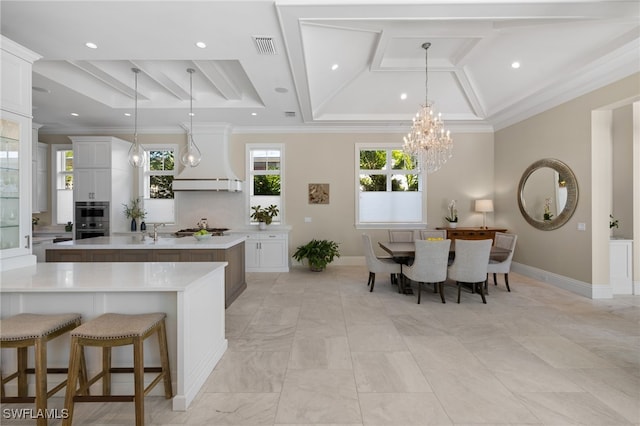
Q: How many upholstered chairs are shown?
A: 6